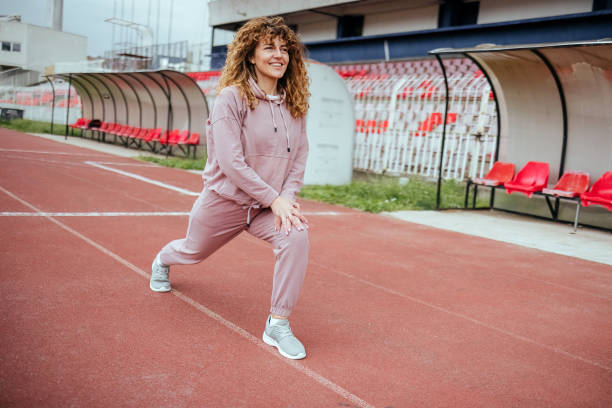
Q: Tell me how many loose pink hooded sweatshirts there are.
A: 1